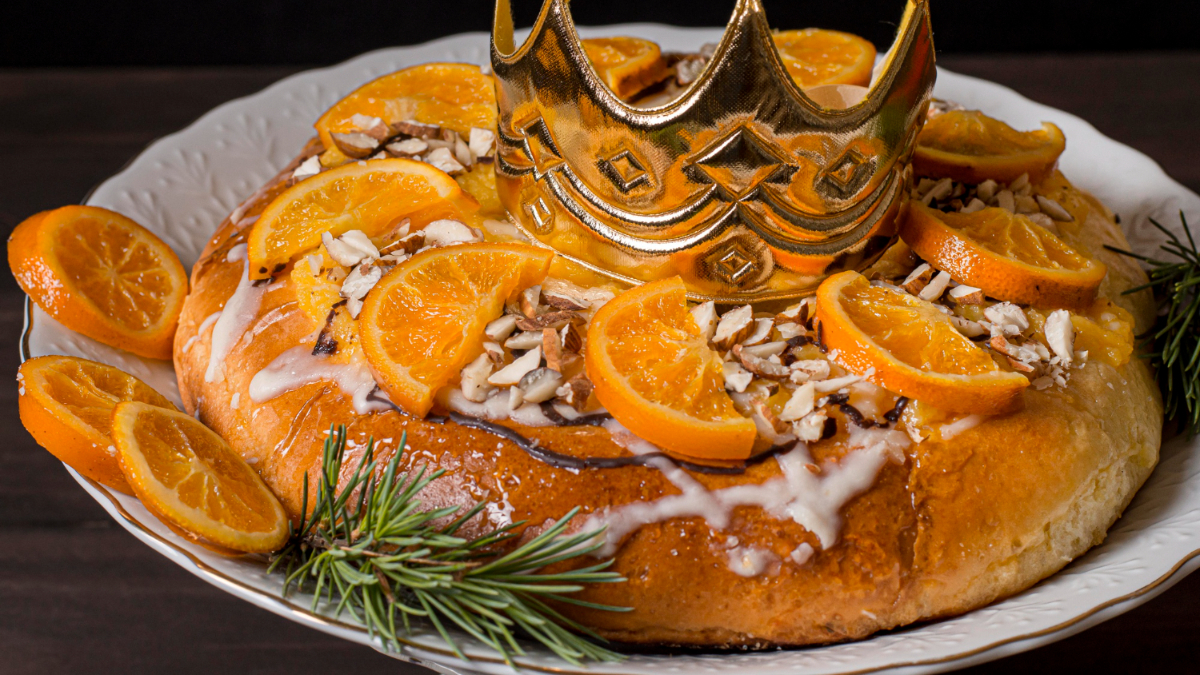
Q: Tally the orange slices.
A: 12